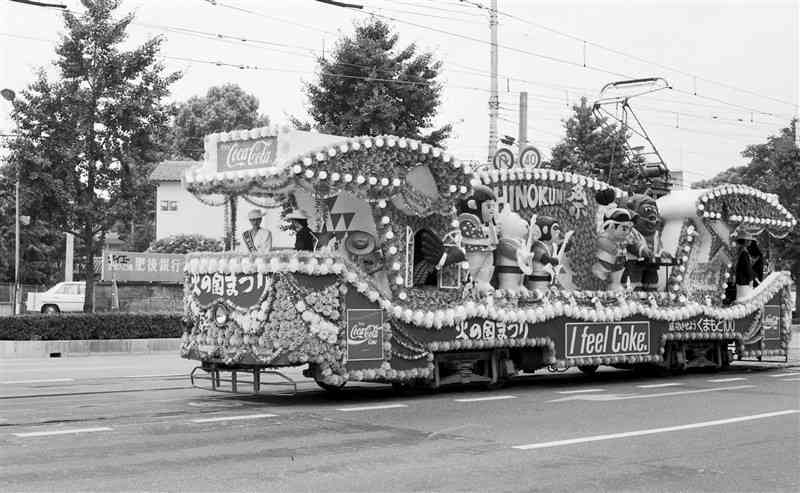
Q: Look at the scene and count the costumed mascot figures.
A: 5